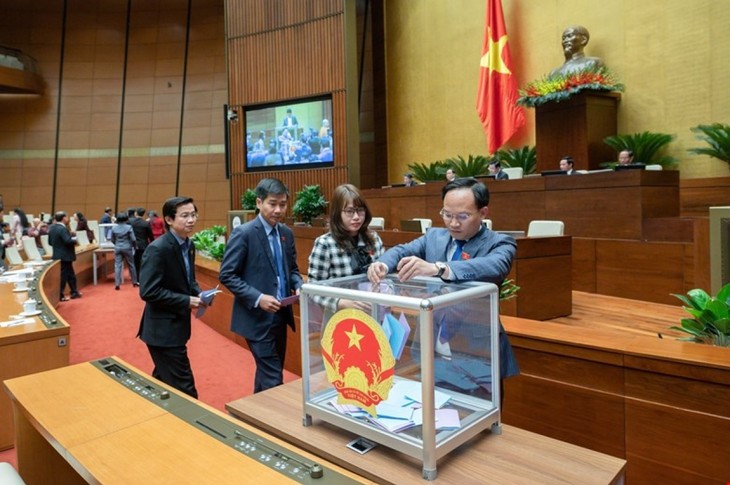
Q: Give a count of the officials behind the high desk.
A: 5